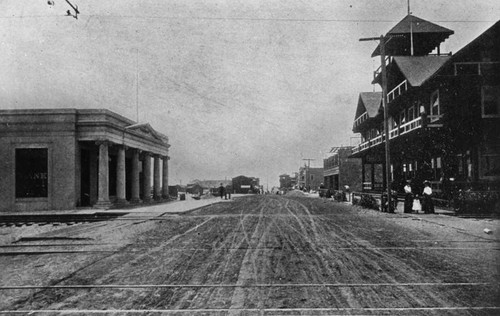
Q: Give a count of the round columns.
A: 6